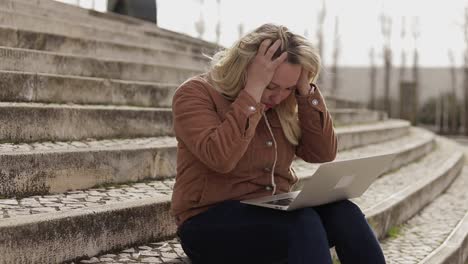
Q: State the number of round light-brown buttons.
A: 5